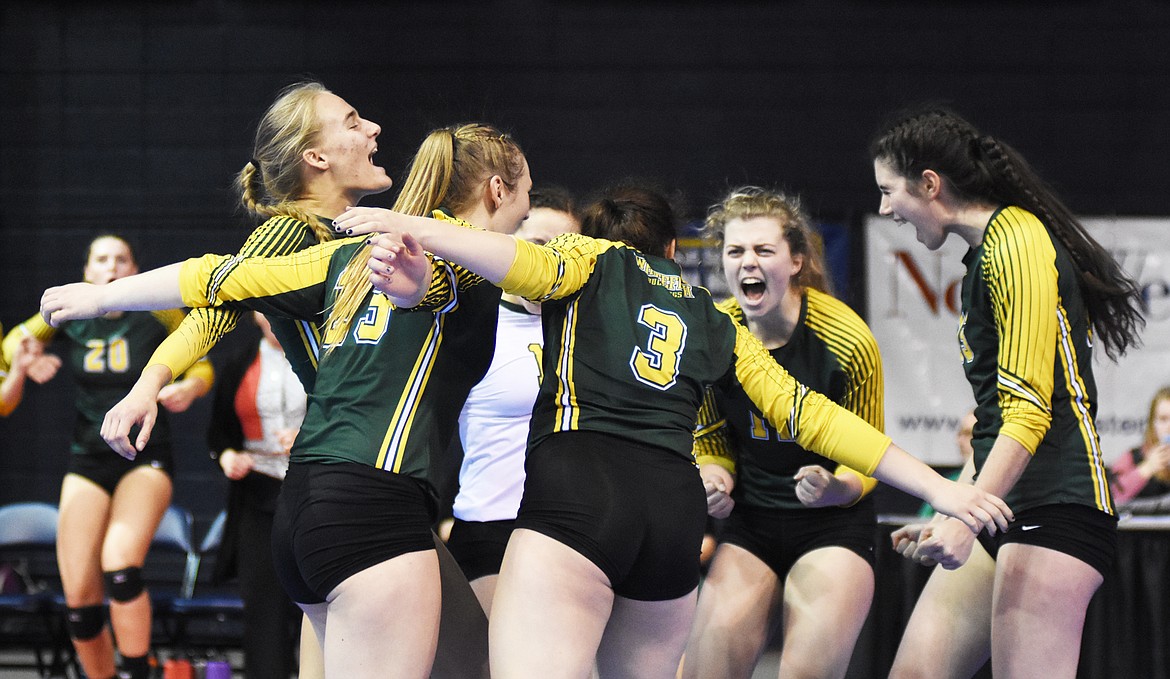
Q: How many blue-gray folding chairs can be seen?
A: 3